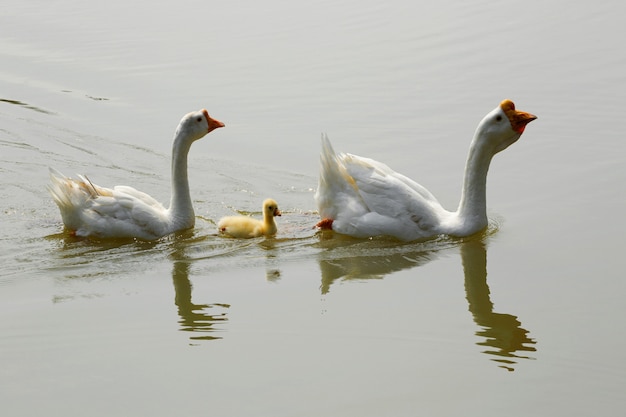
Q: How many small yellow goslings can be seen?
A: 1